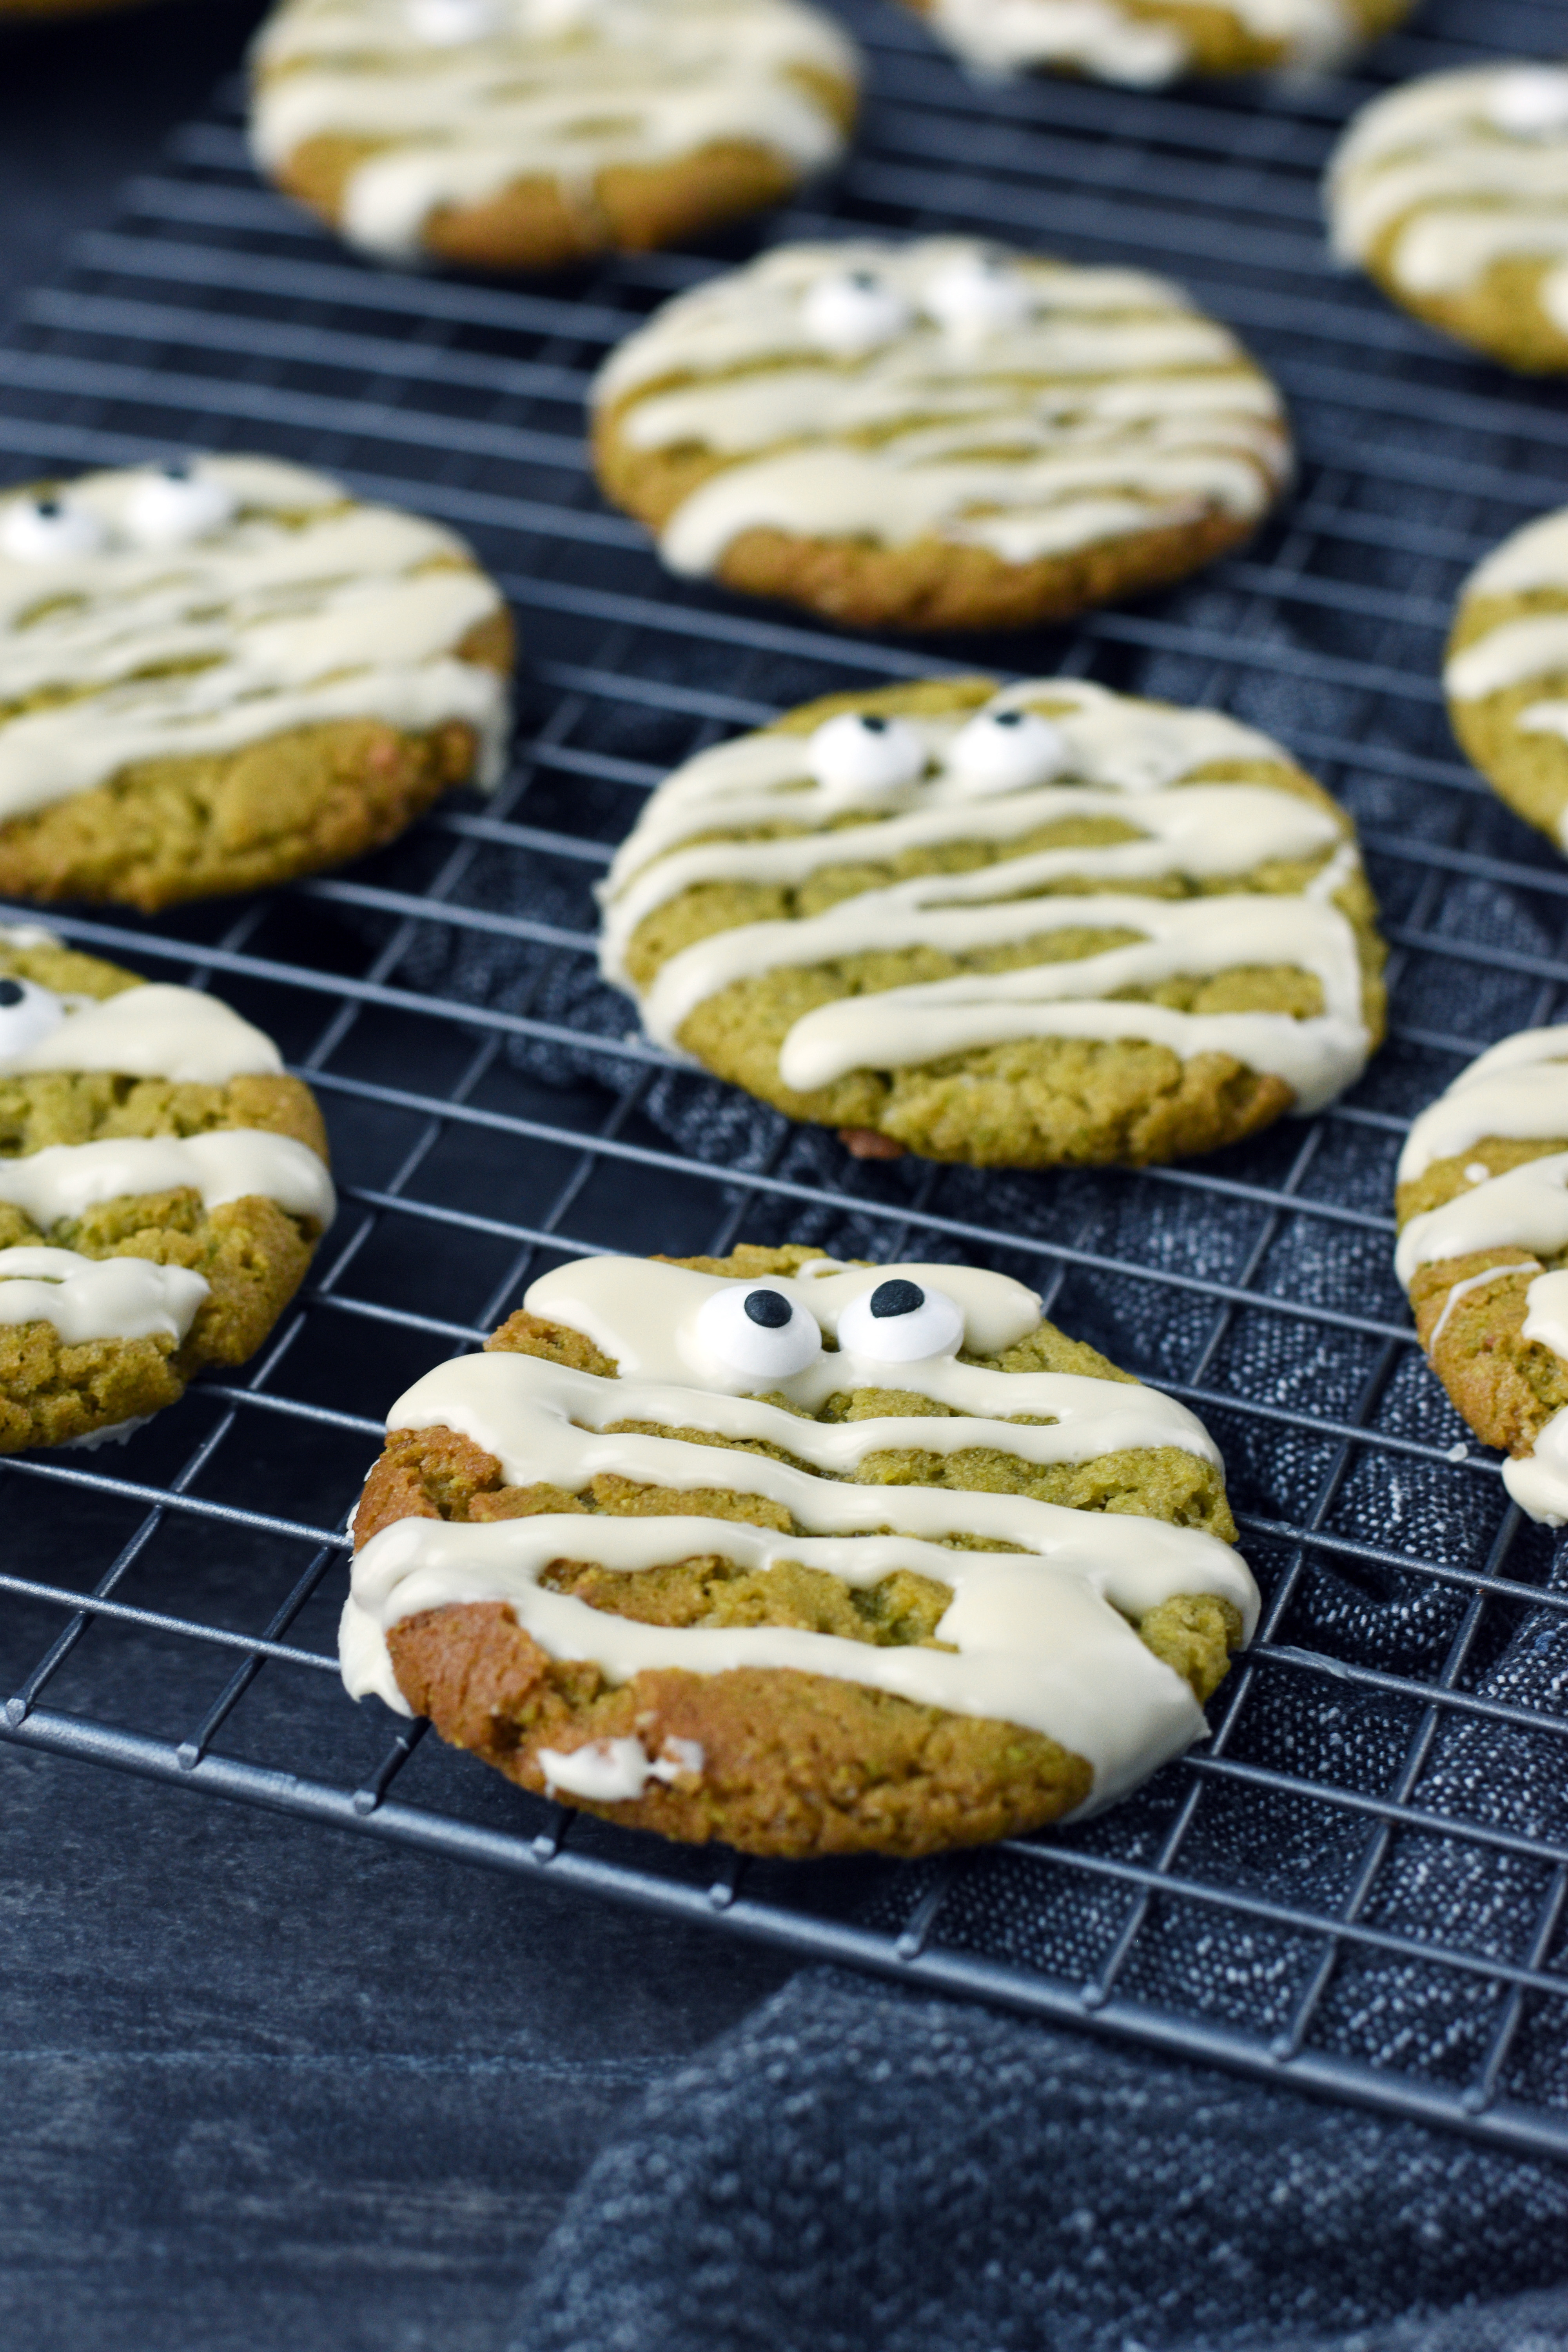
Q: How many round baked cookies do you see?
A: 10